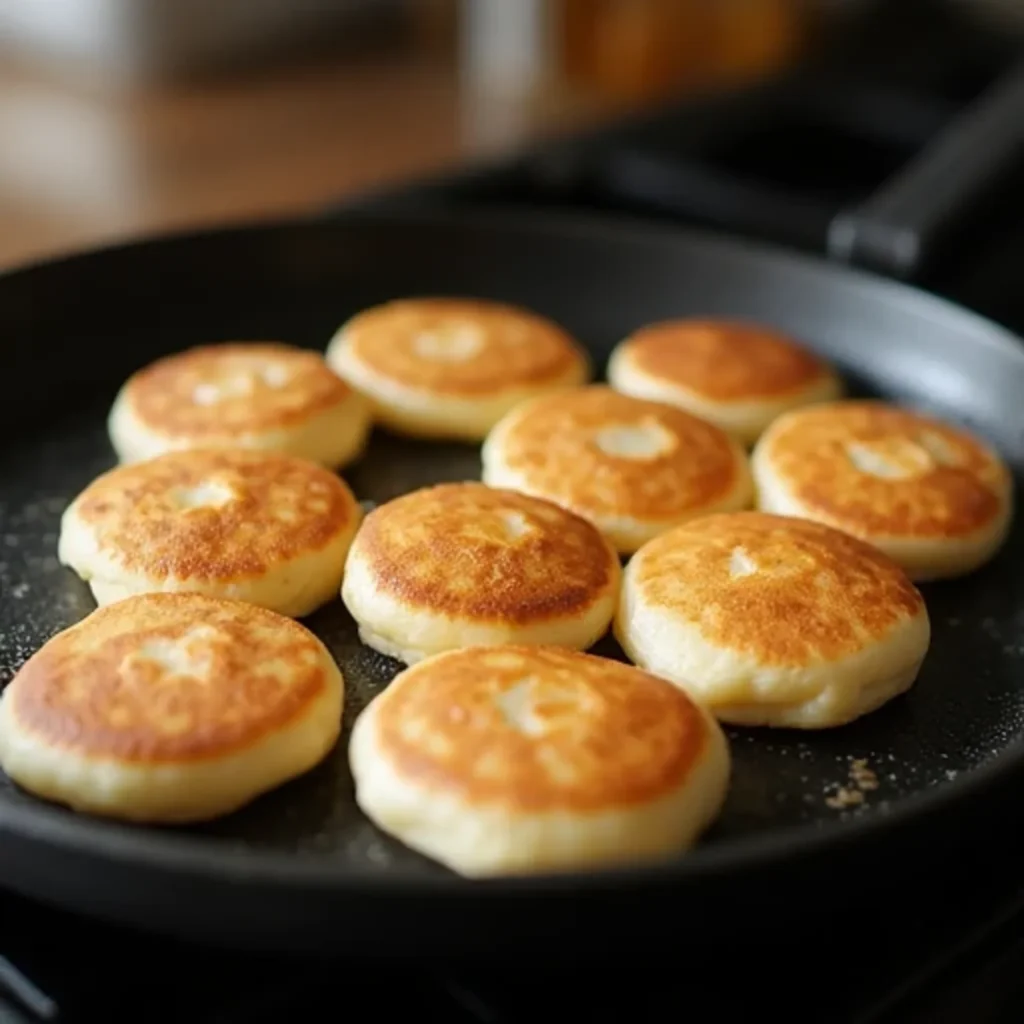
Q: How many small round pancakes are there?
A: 10